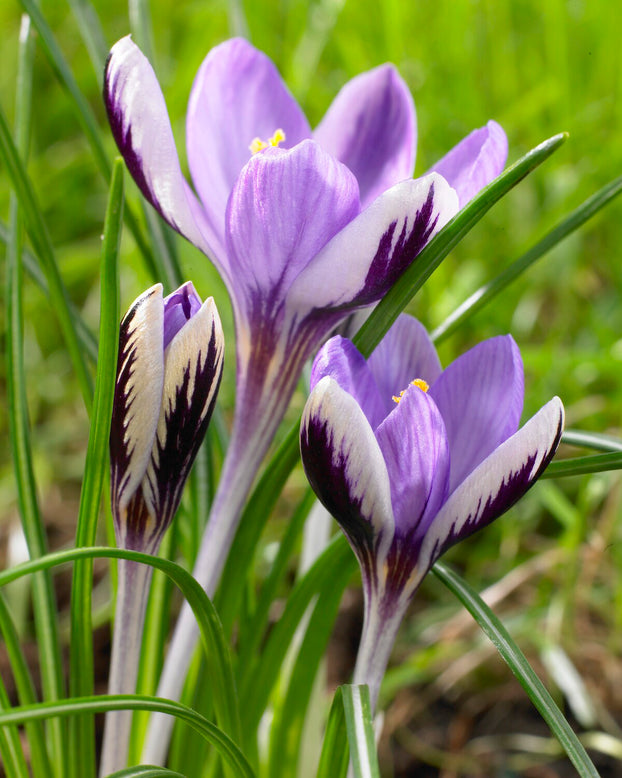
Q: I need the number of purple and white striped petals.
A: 6